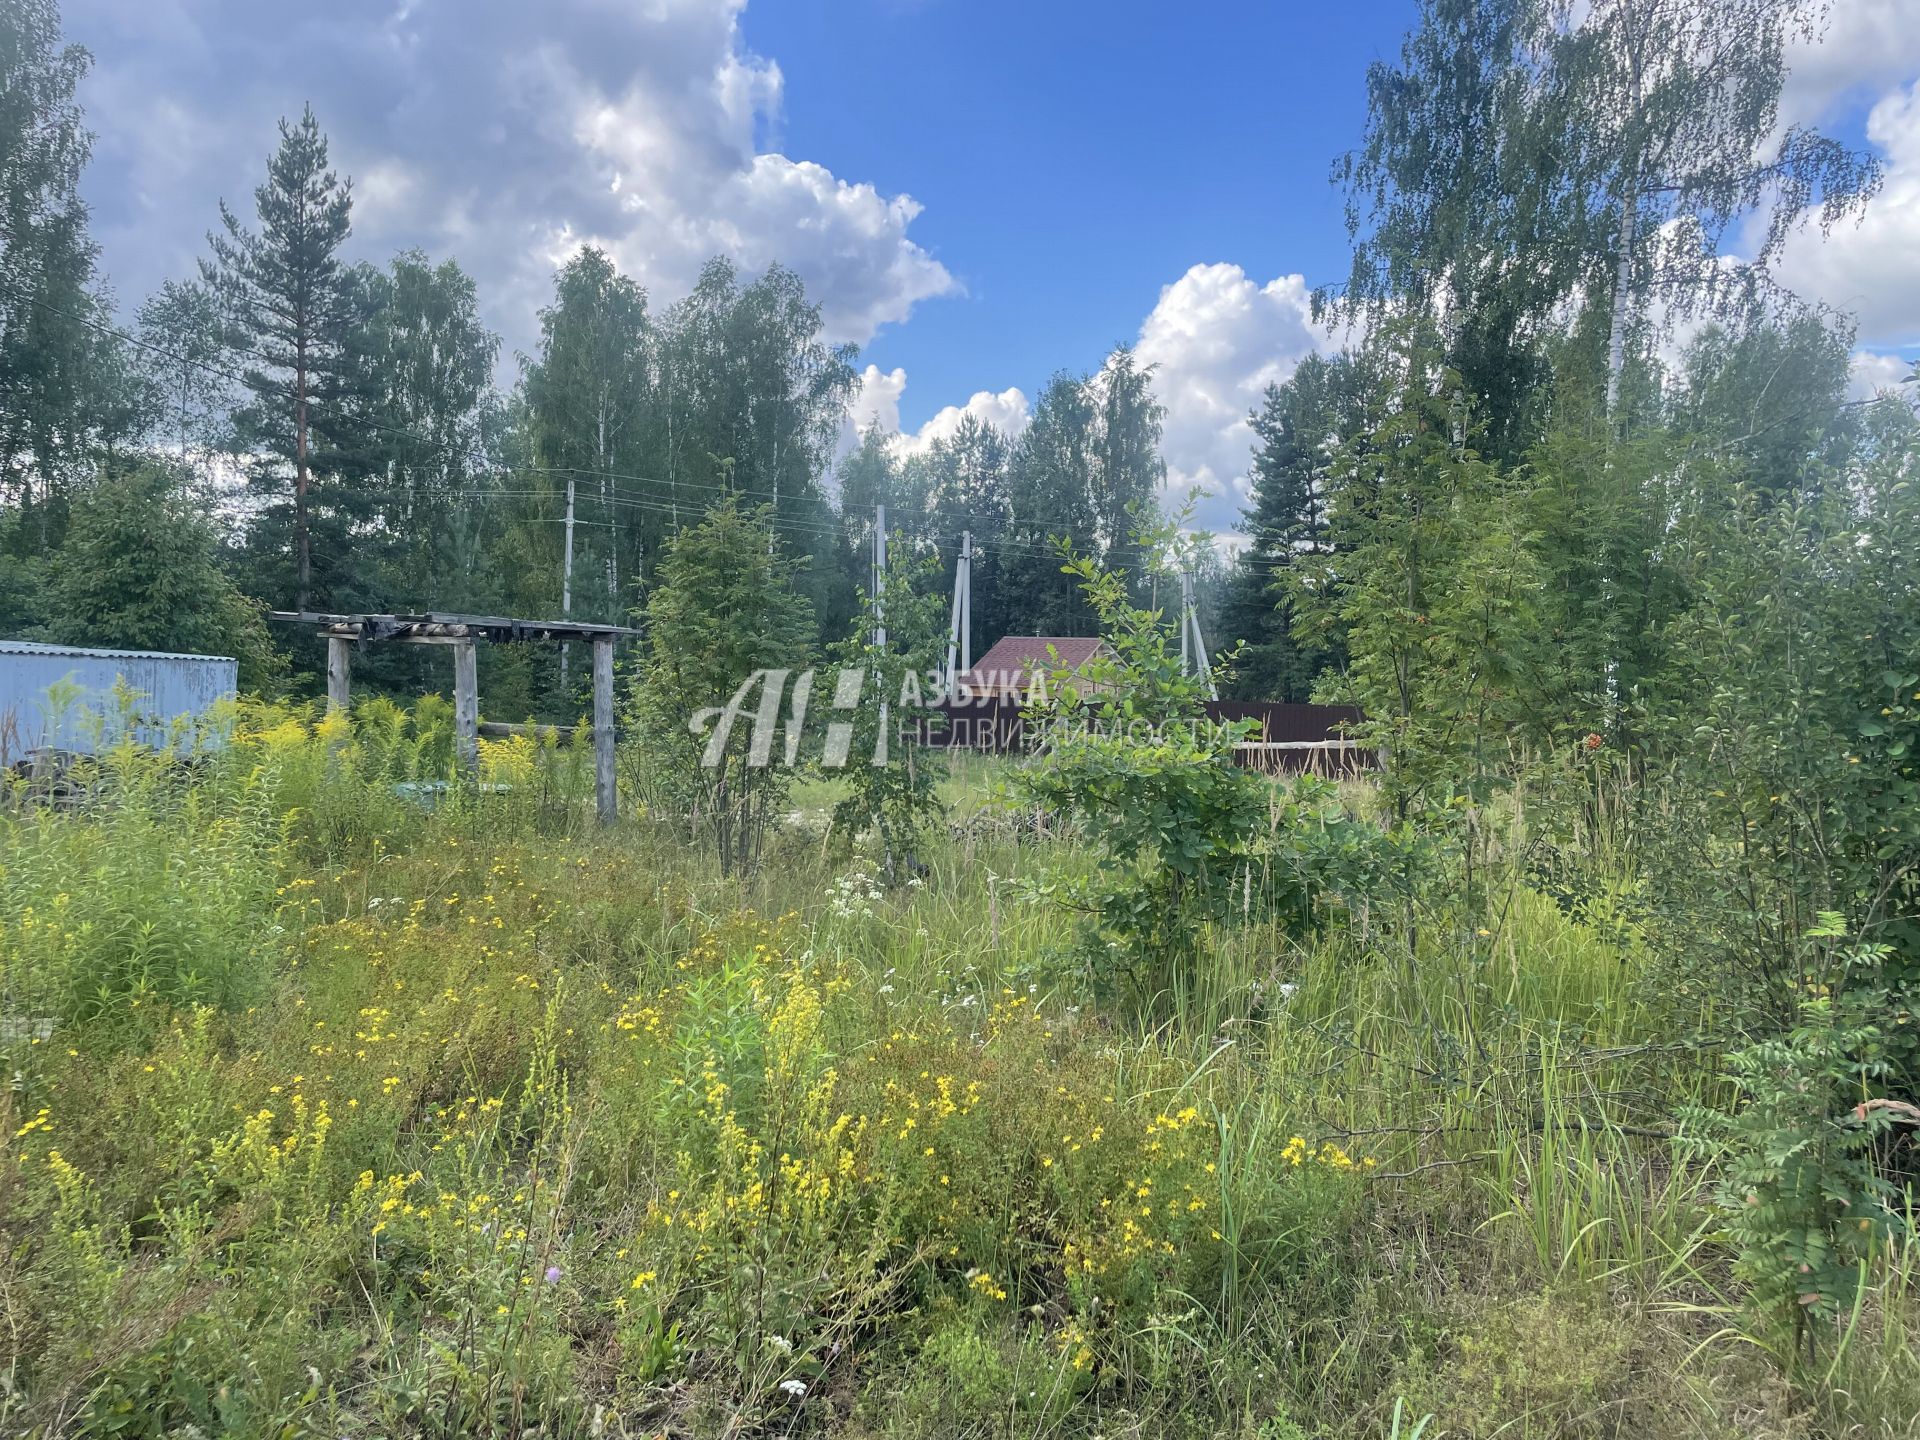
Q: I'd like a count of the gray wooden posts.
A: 3